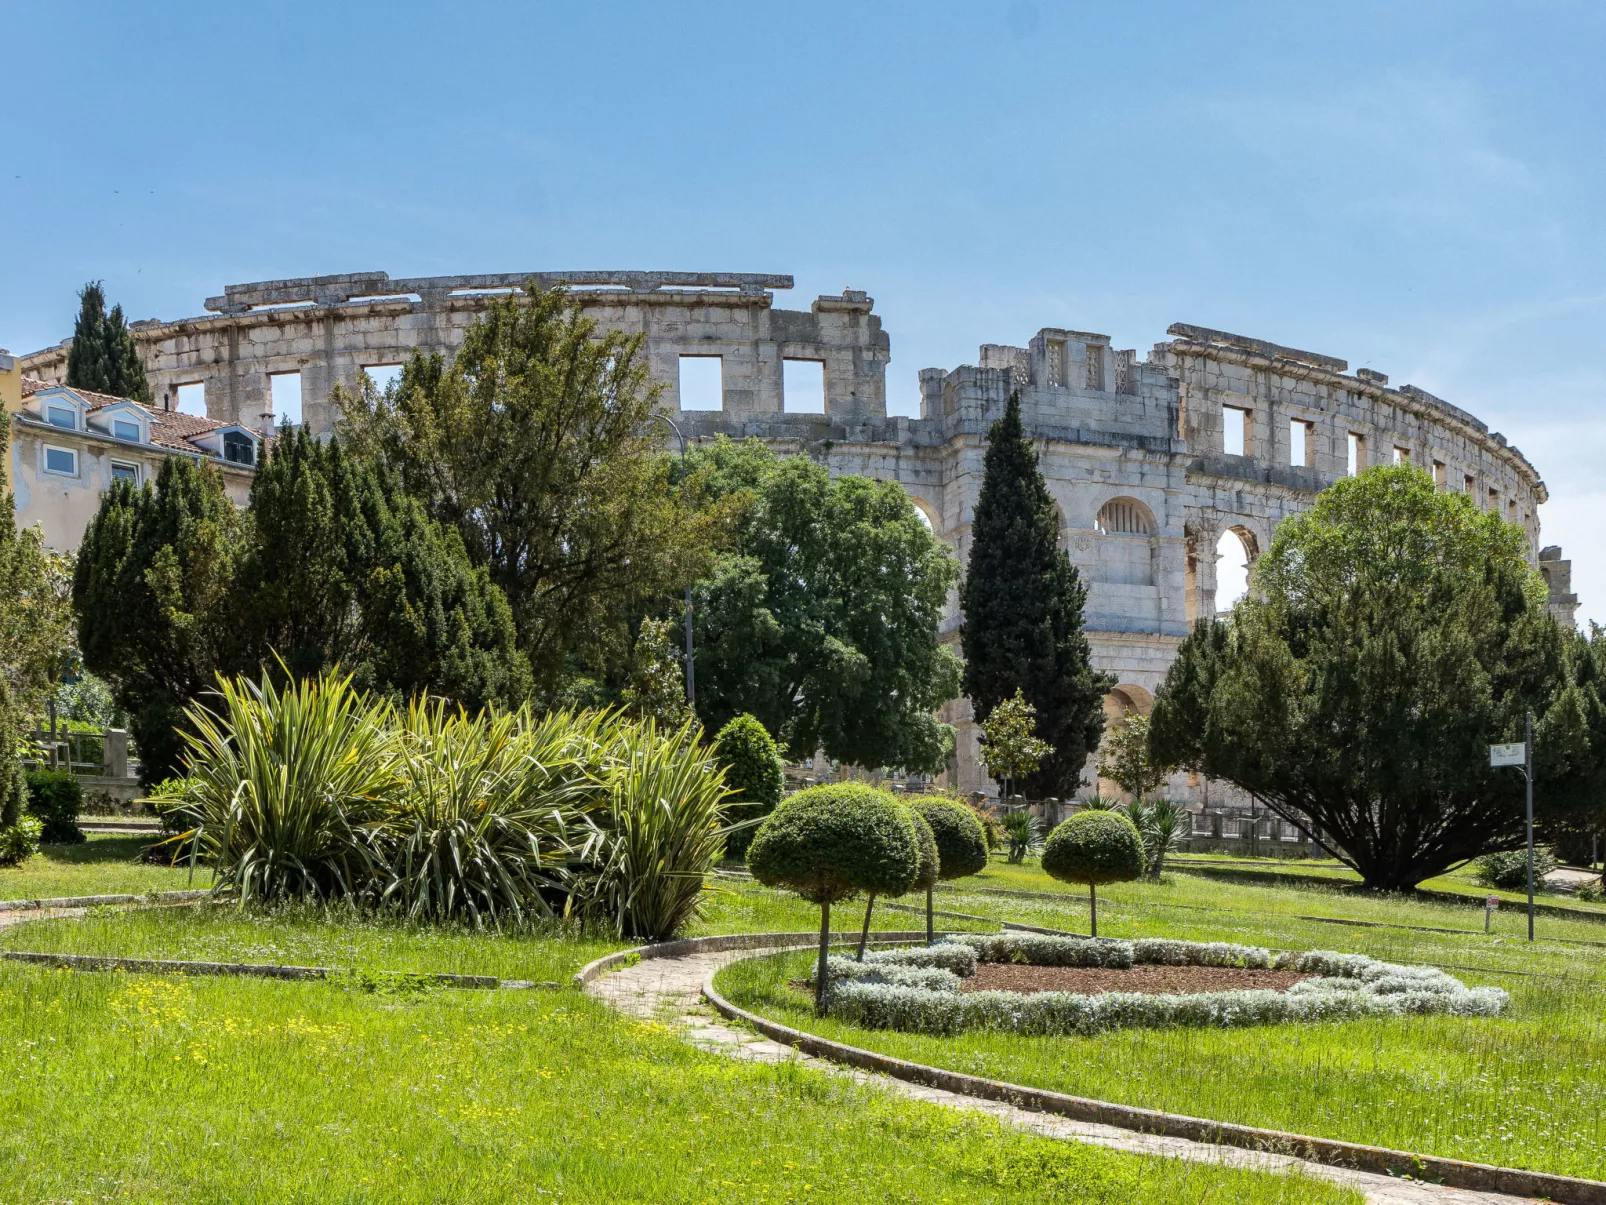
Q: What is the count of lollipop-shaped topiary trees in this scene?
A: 4